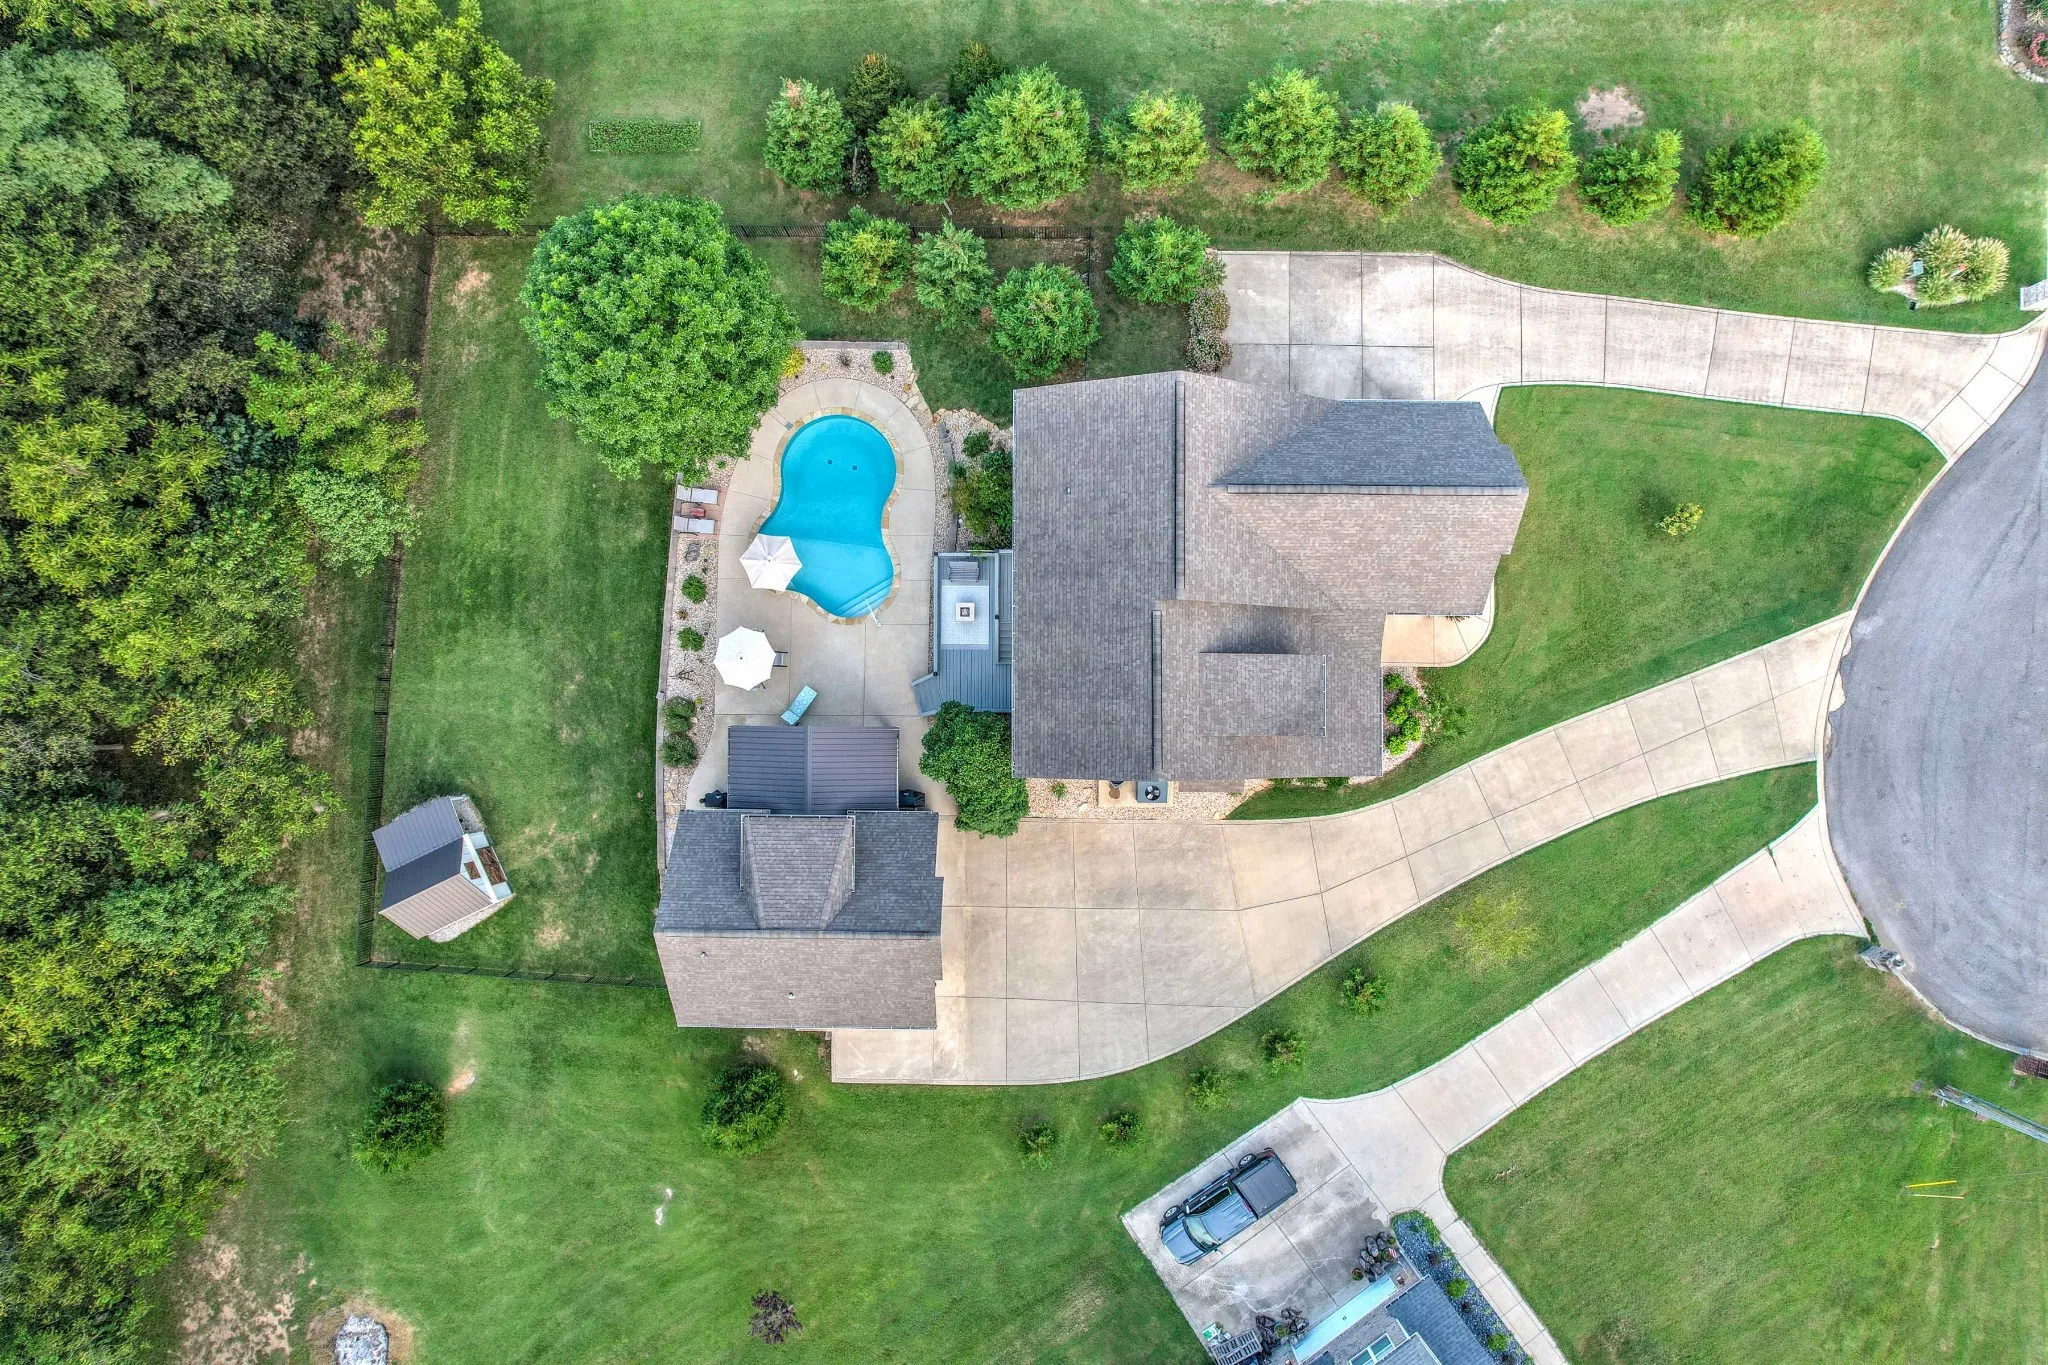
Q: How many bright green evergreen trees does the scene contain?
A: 13